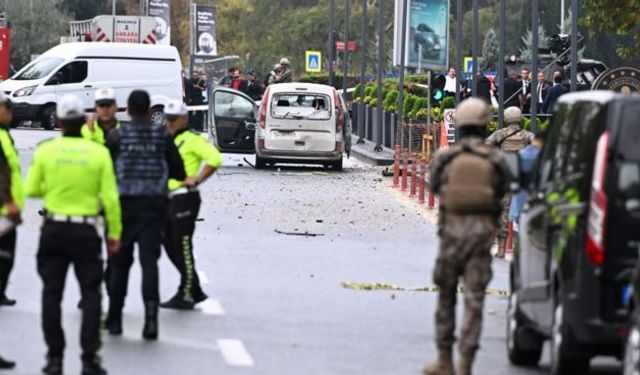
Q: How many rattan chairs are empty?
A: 0